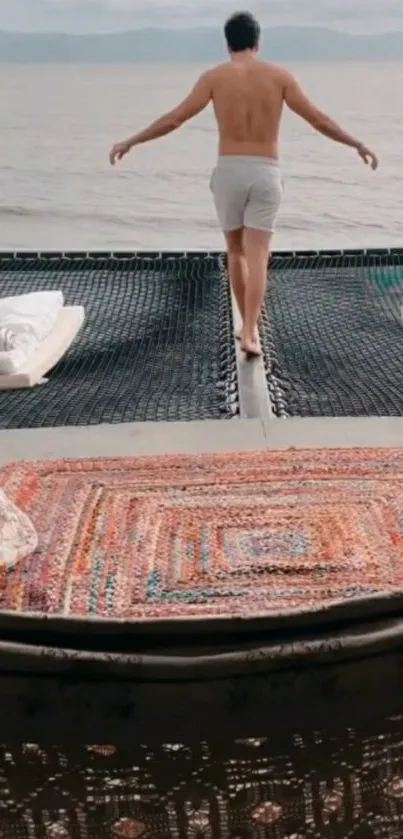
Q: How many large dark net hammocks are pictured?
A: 2